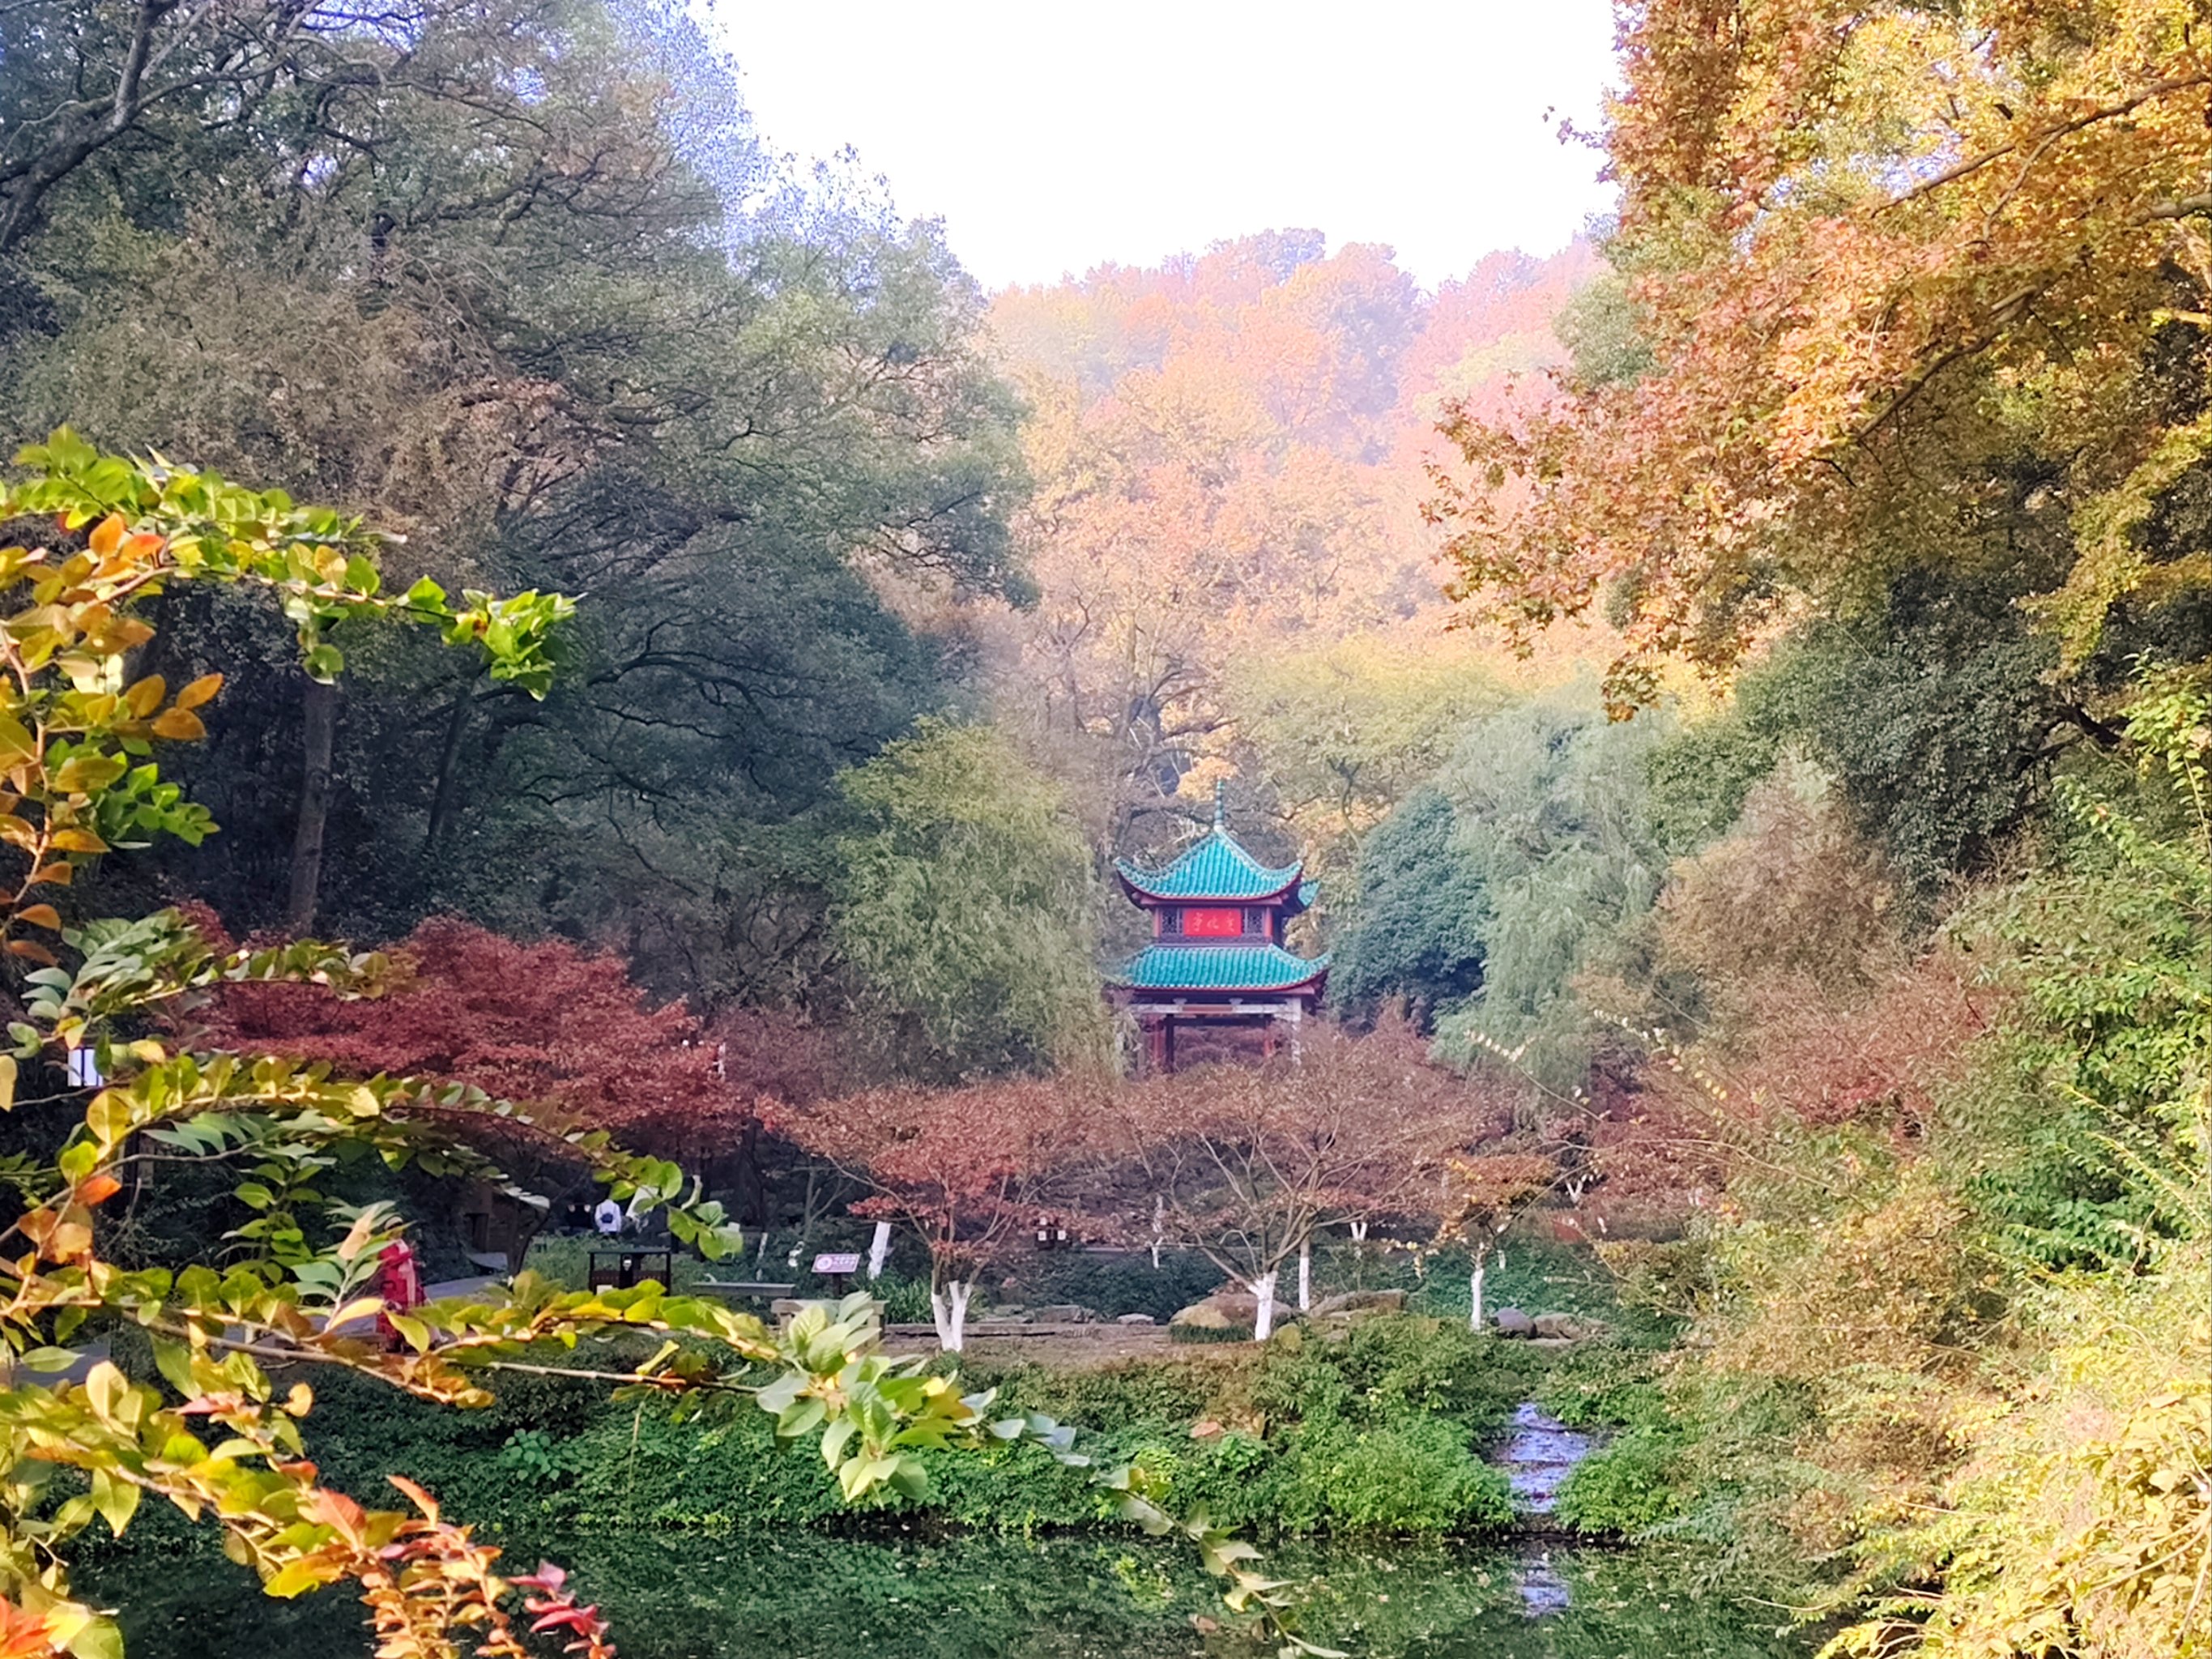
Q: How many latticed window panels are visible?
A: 2